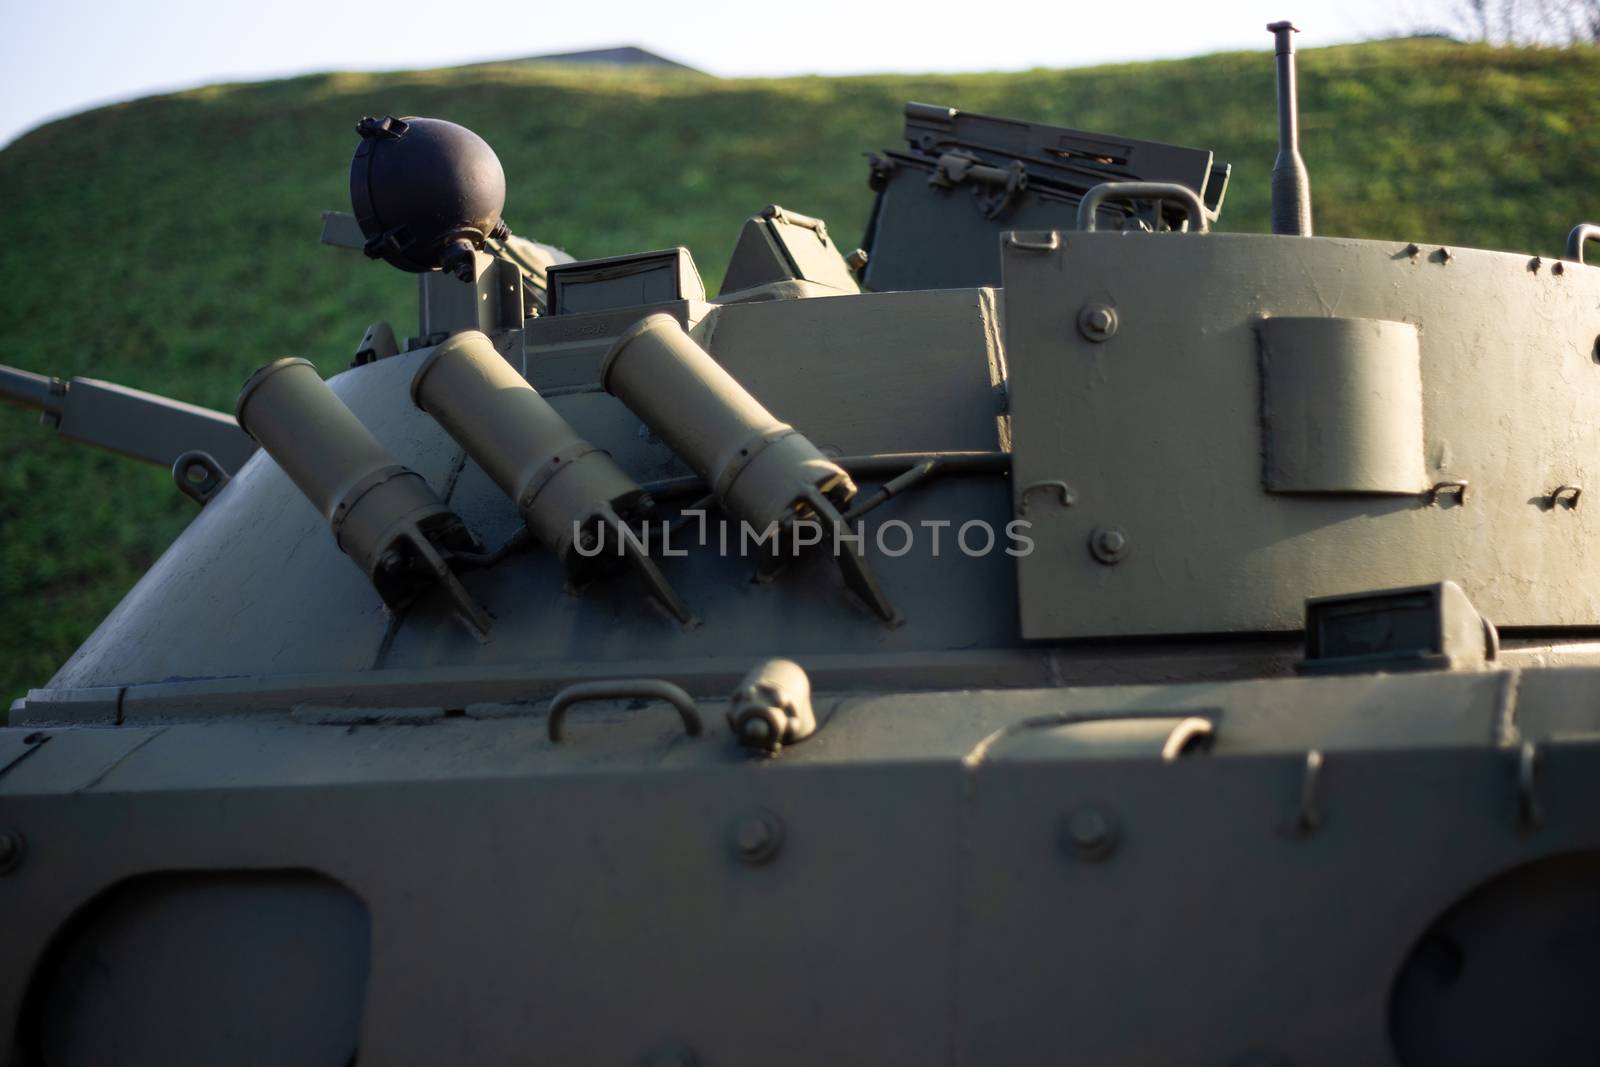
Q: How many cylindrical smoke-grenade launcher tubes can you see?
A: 3